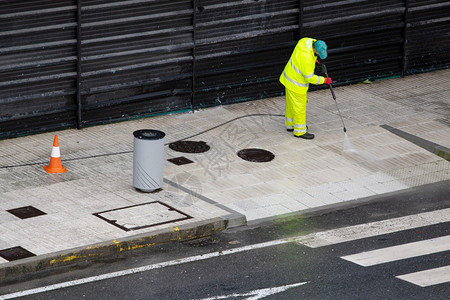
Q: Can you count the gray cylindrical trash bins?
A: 1